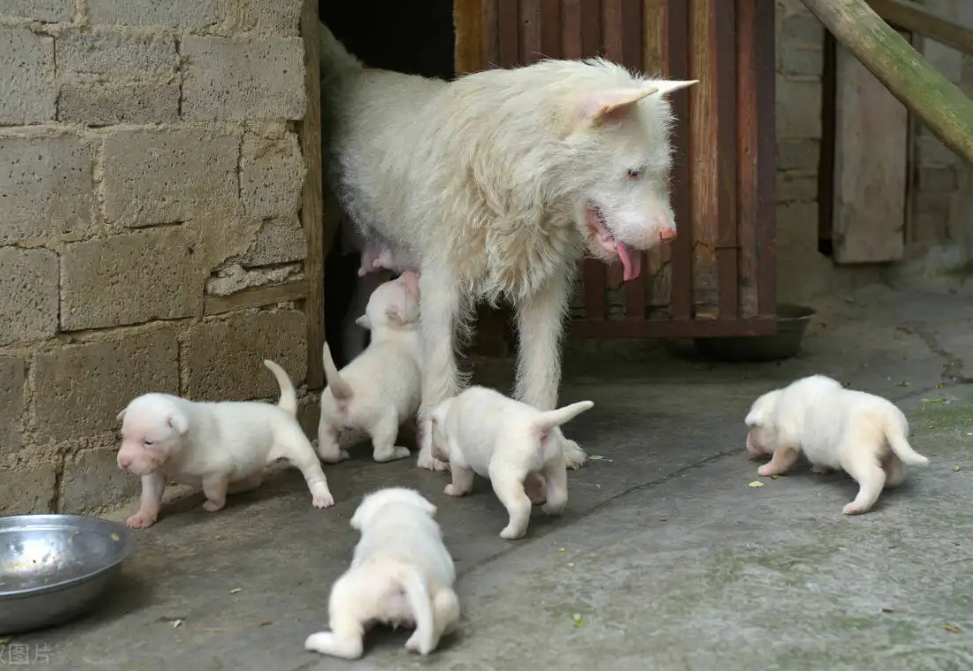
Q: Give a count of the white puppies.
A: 5